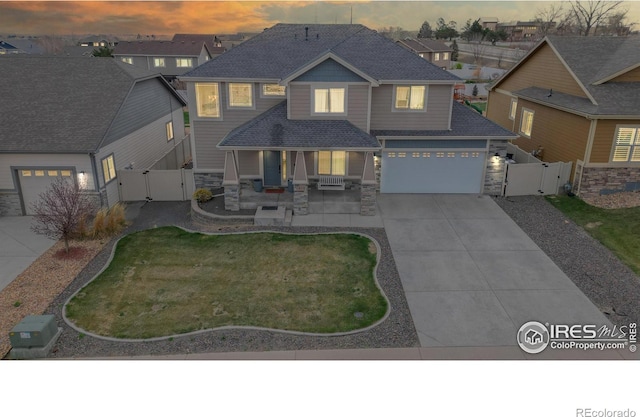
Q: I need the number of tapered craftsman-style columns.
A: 3